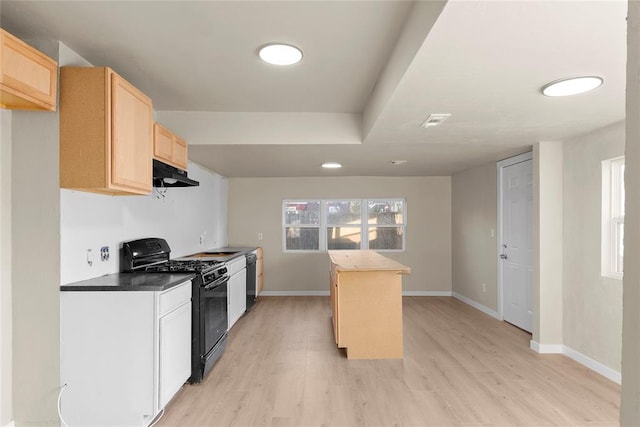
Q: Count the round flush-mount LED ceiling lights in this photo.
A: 3